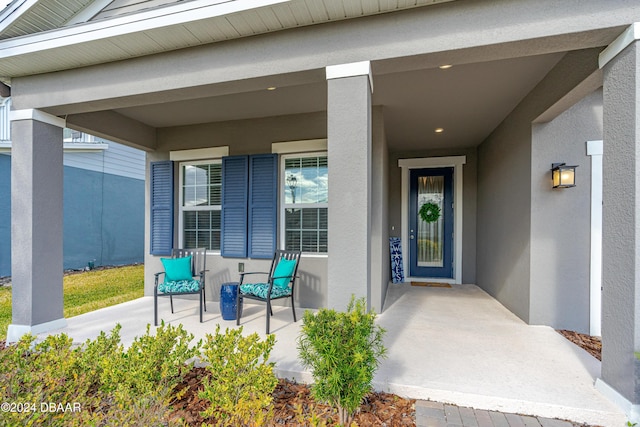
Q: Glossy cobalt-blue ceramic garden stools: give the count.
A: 1